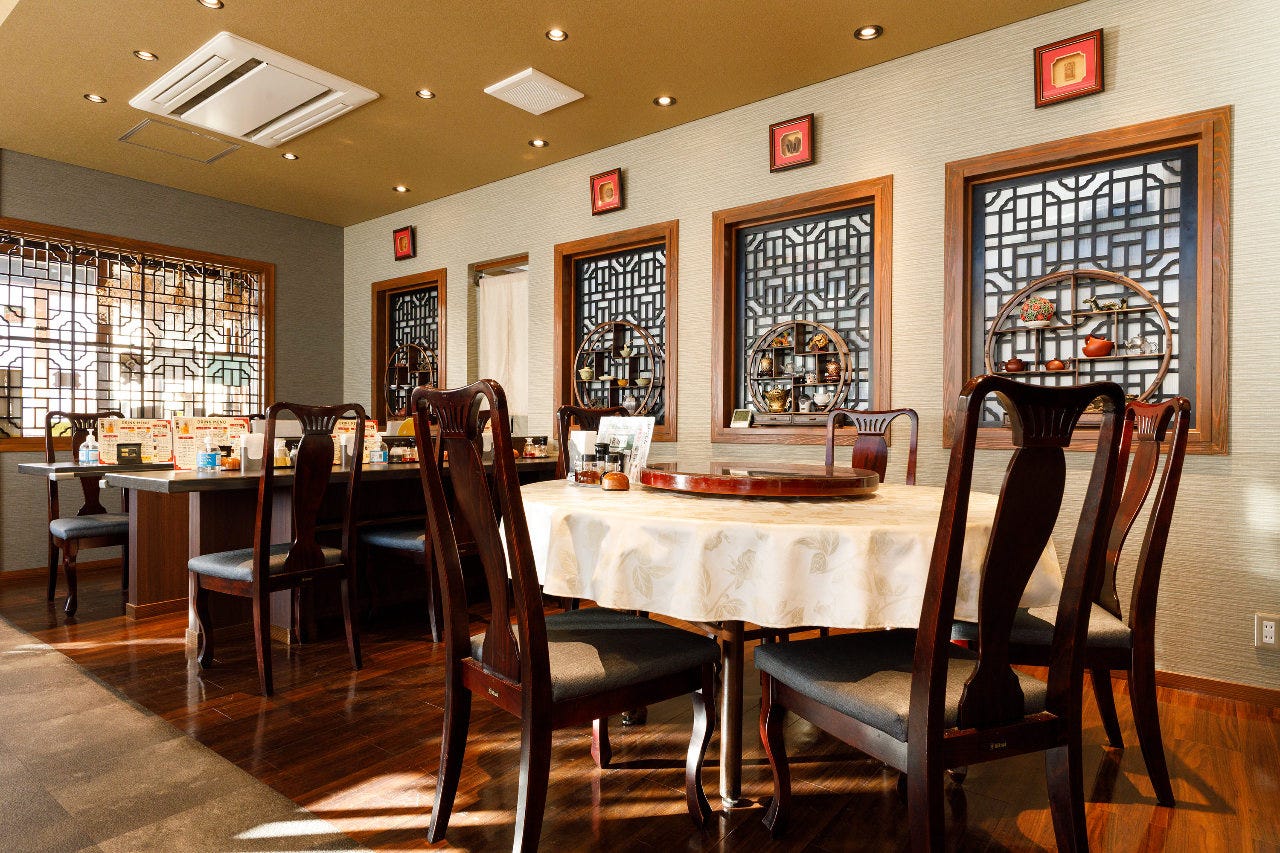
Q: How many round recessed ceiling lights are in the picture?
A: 10